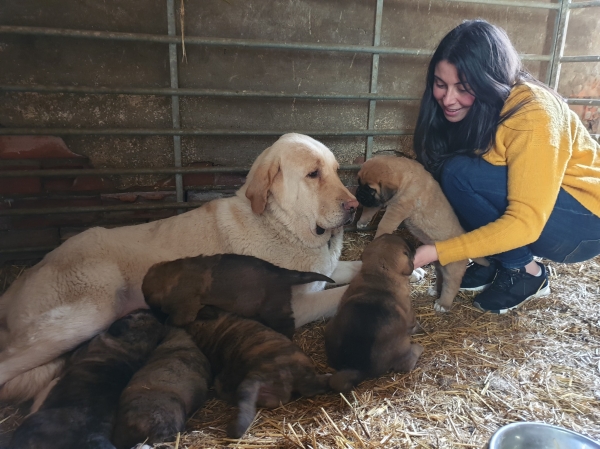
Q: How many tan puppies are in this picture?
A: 1